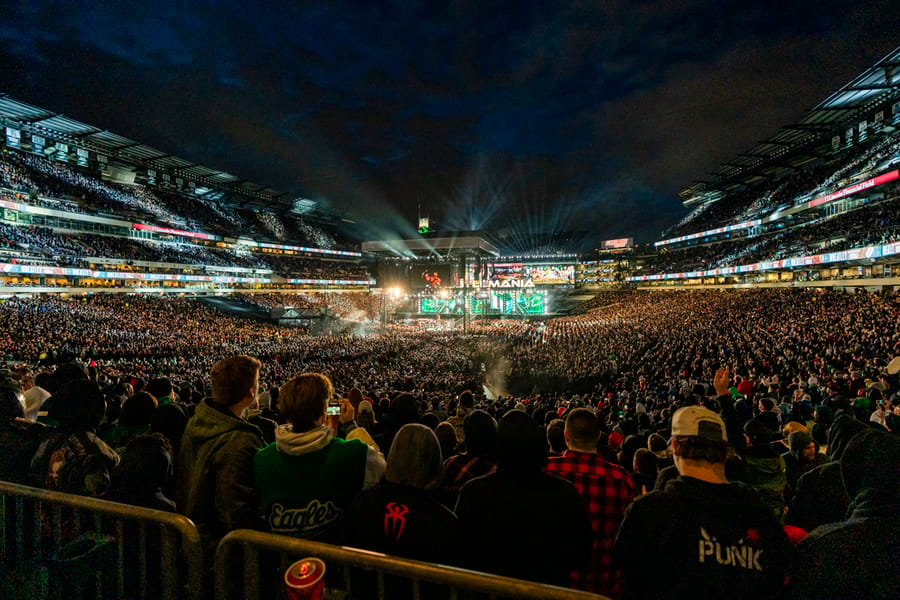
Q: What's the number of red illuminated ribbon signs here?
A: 2